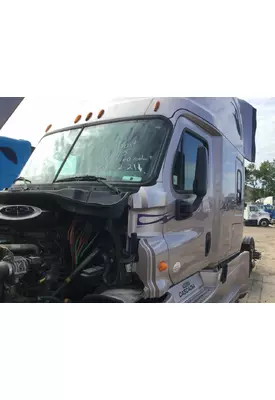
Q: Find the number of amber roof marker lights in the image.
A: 5